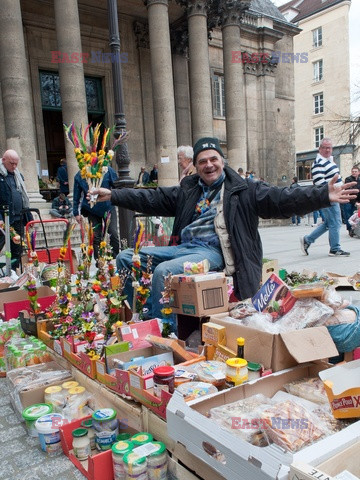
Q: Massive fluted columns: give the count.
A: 5